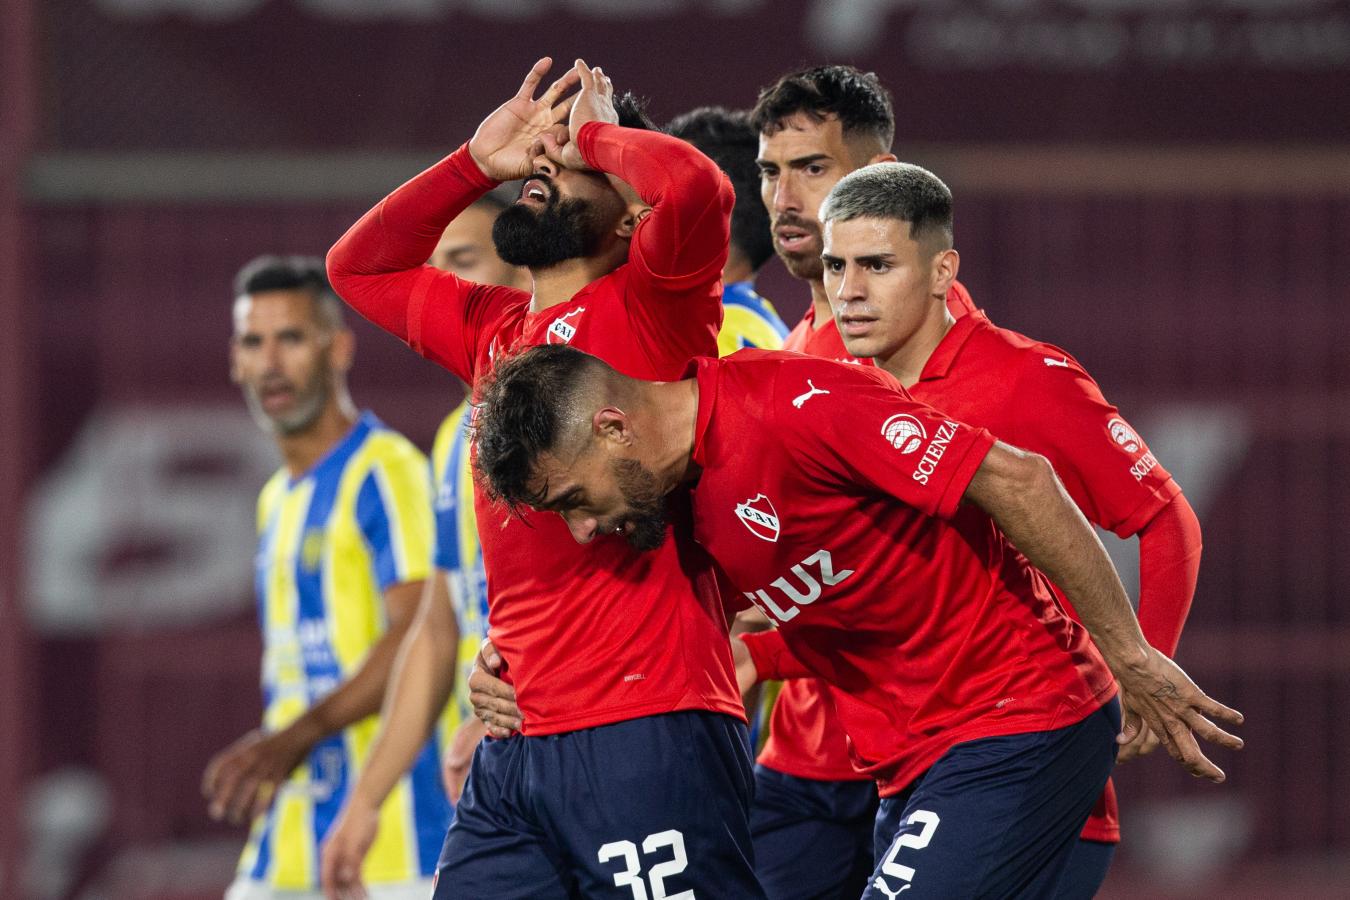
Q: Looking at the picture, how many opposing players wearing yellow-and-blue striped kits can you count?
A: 3